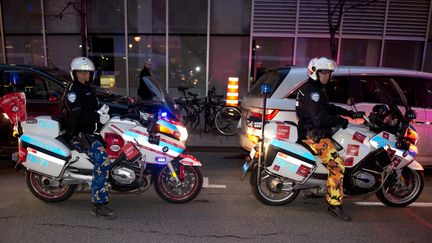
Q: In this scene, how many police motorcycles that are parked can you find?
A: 2